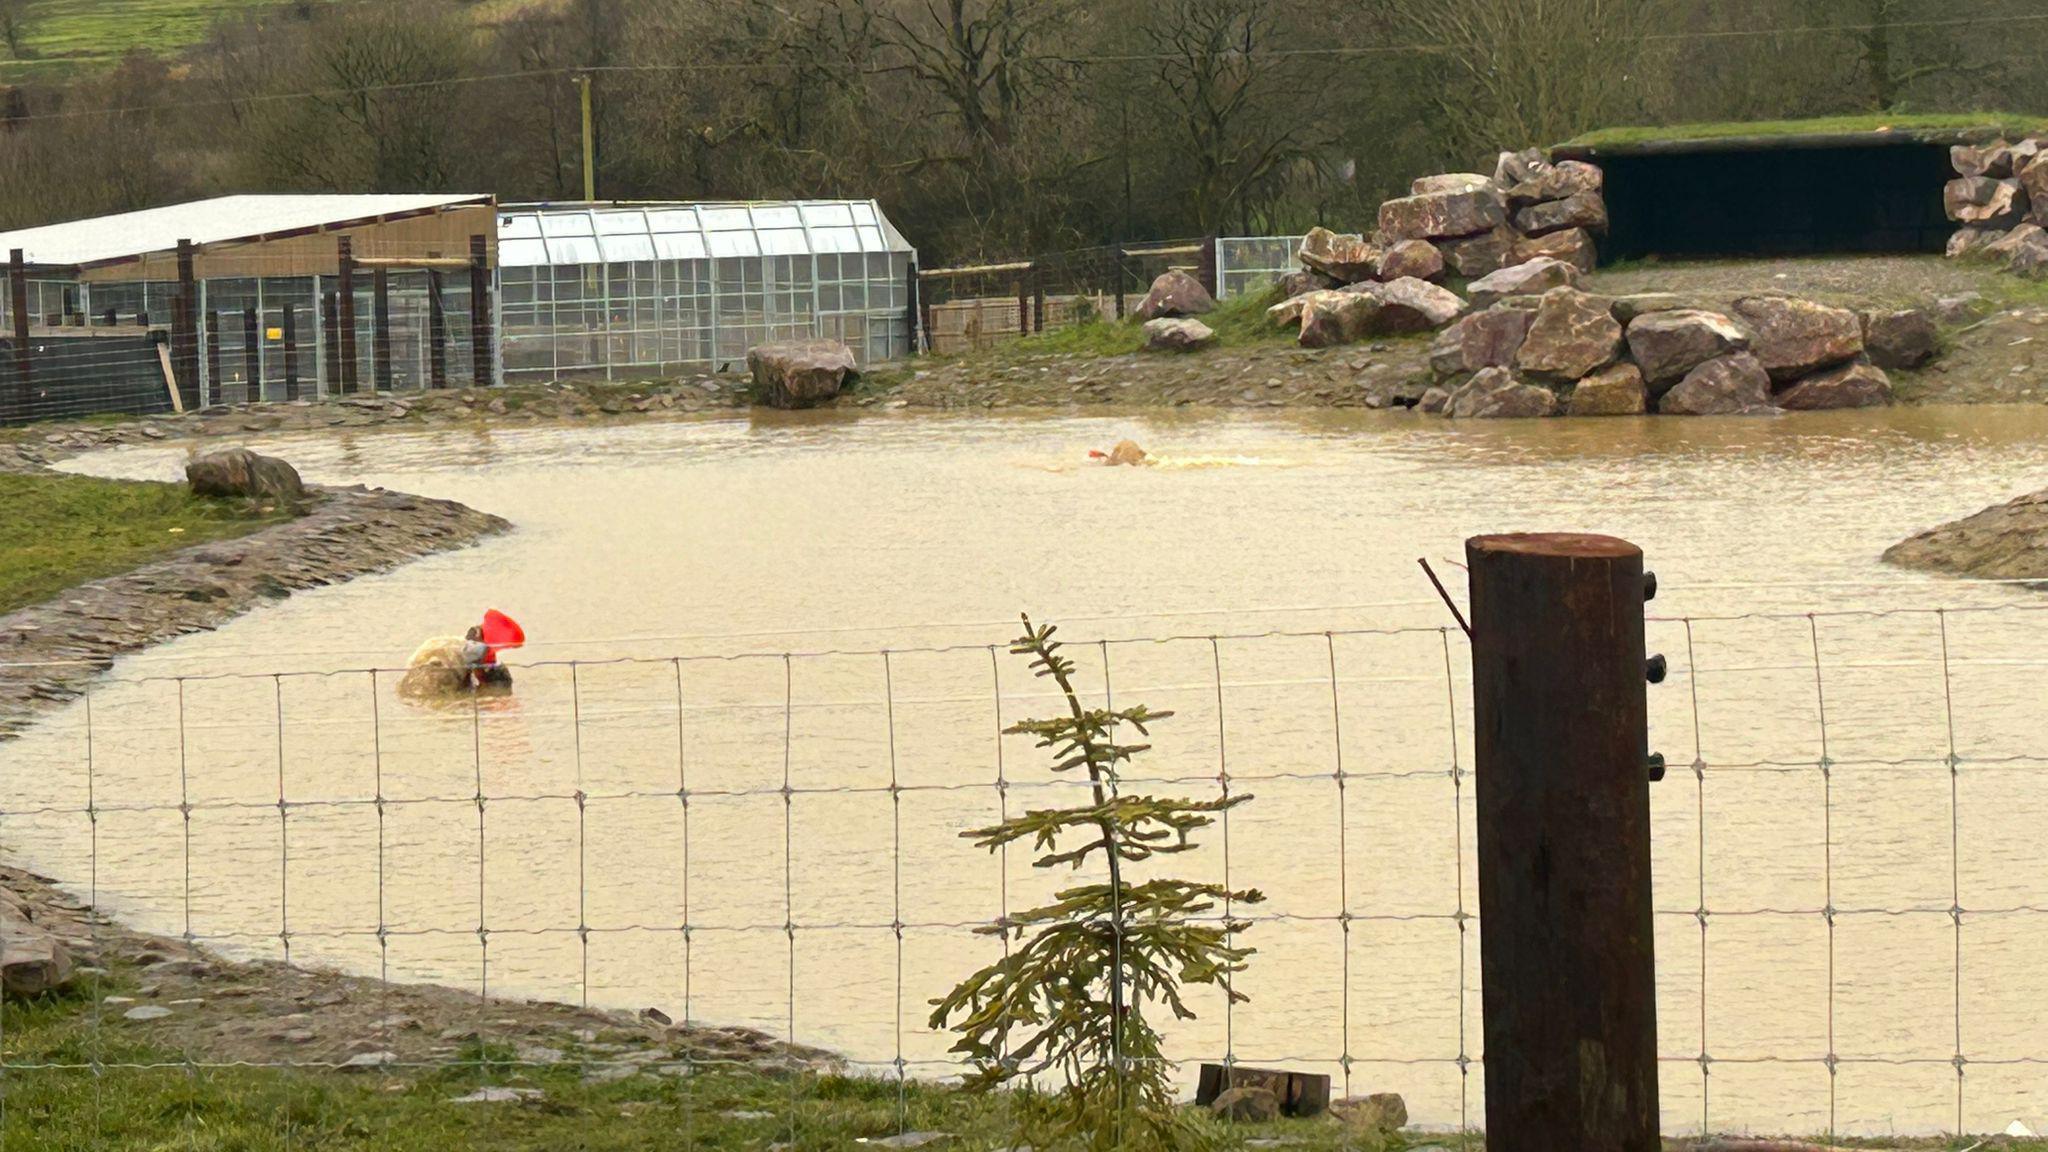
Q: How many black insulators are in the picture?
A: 3